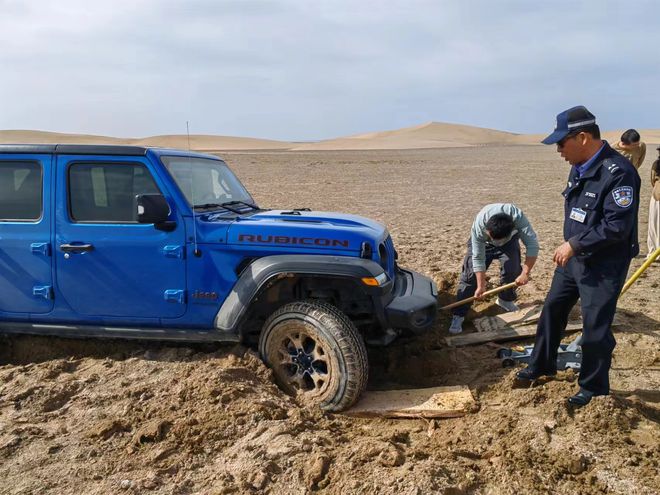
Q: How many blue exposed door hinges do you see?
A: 4